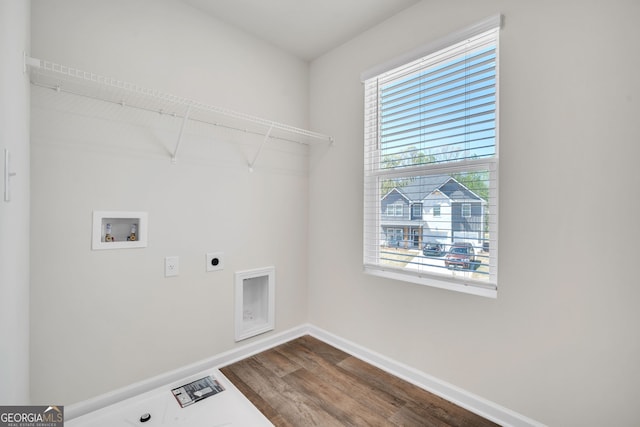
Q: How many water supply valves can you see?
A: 2